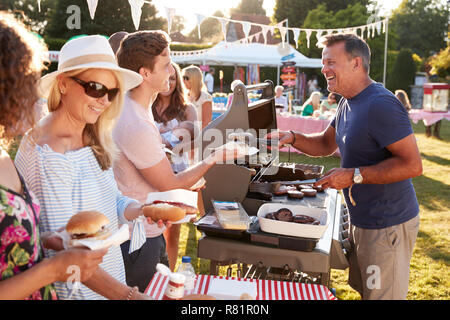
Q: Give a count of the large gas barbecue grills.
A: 1